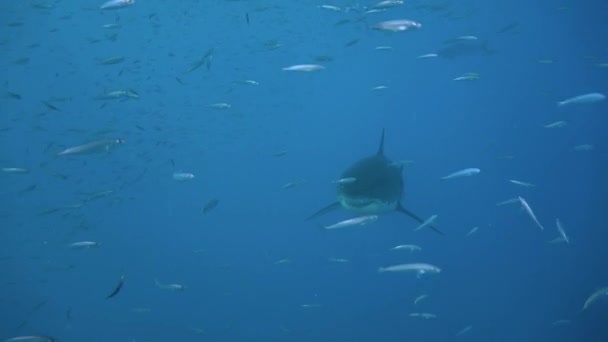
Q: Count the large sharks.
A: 1